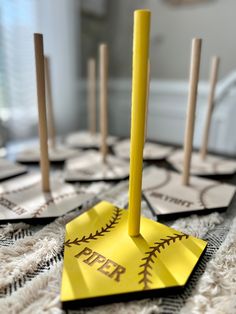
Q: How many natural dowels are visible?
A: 7